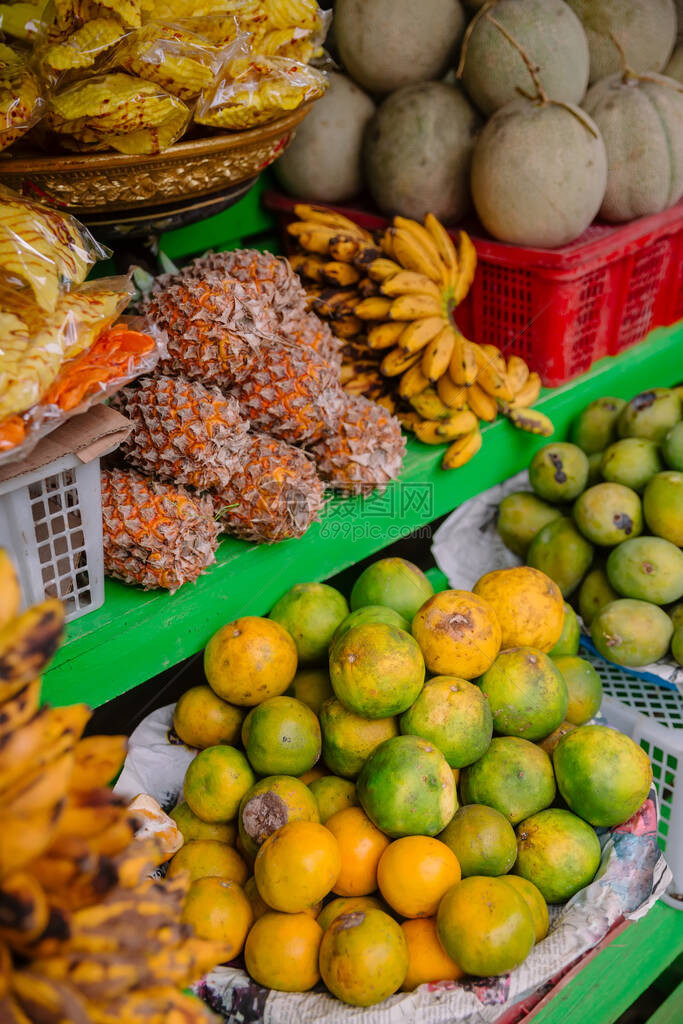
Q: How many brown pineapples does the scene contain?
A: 8